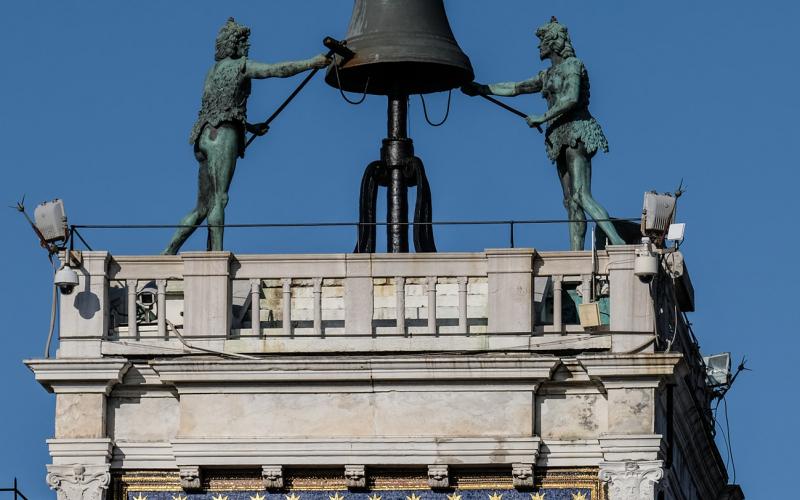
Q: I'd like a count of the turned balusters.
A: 10